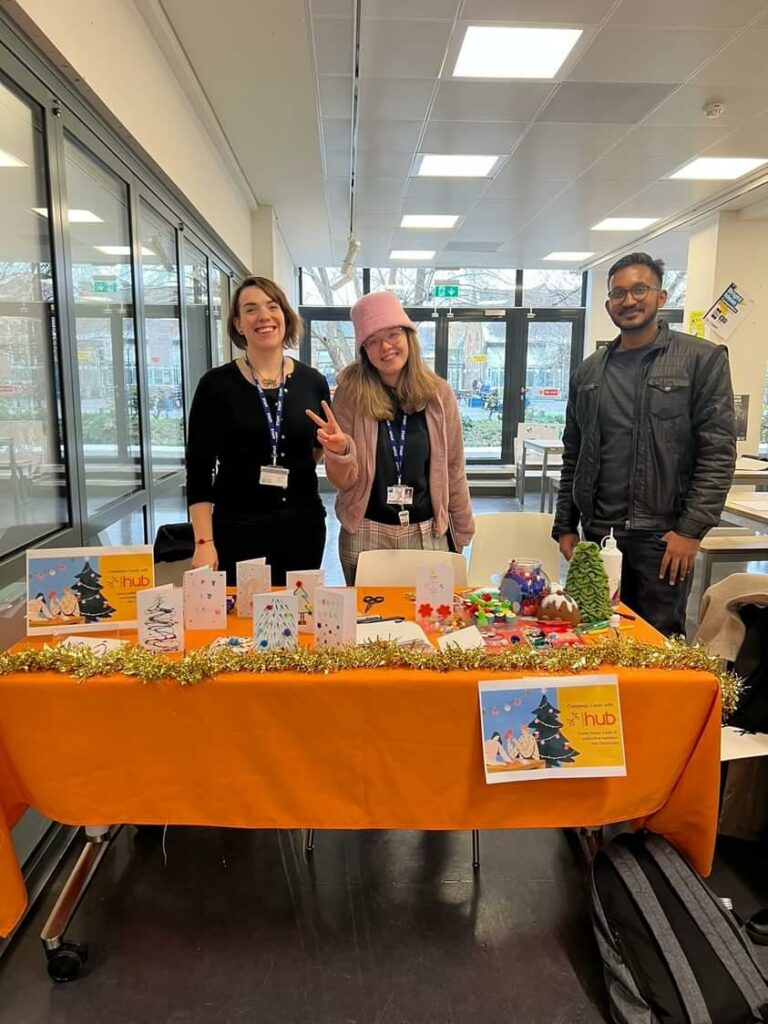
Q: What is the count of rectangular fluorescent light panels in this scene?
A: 7